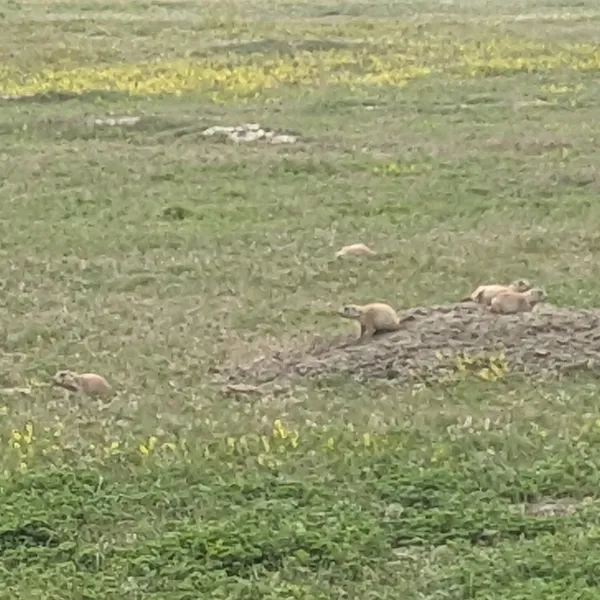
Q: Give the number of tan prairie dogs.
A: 5